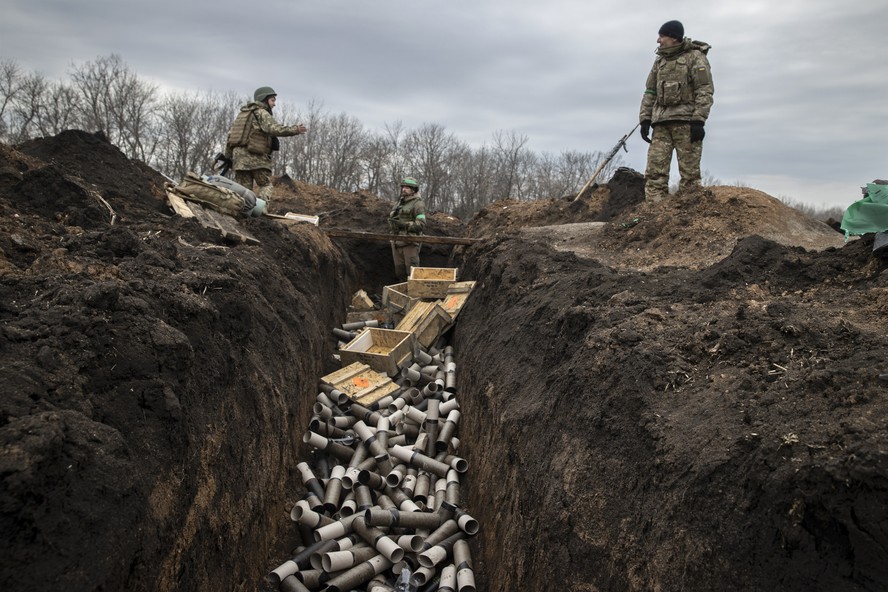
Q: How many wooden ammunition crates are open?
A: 3